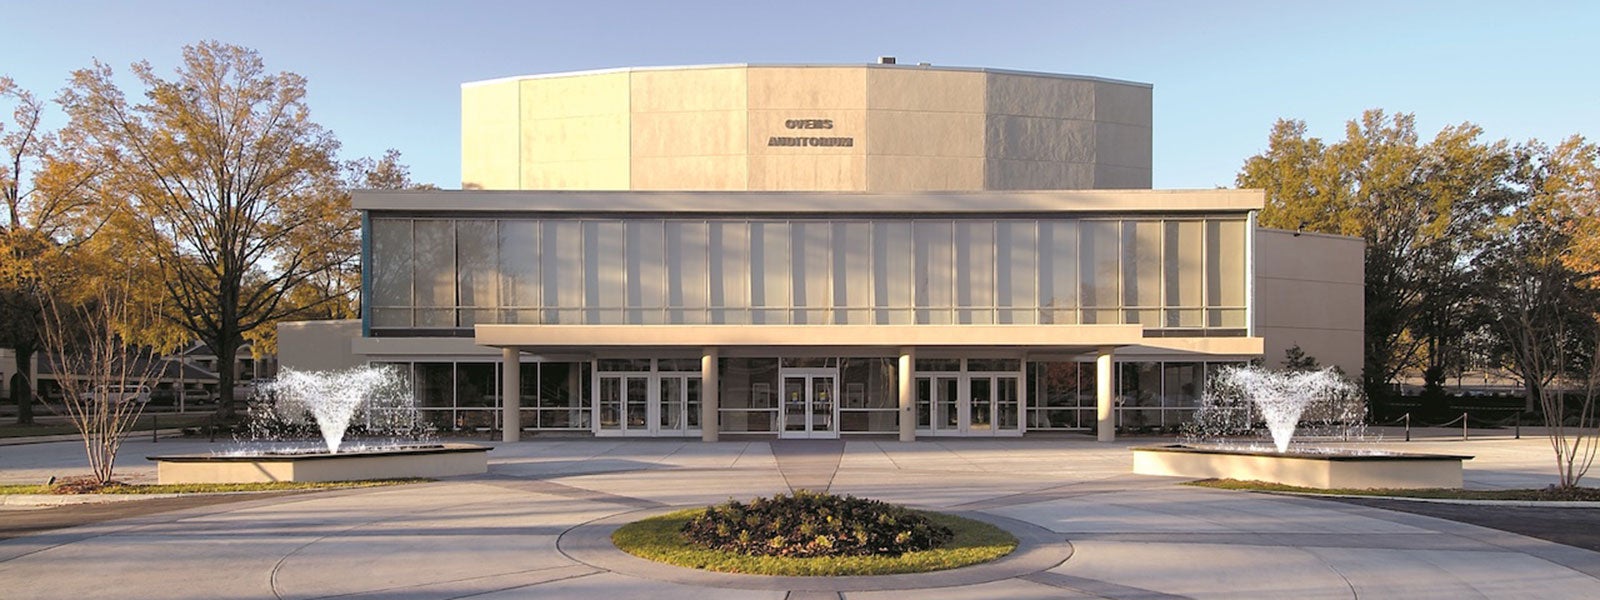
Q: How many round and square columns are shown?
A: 4